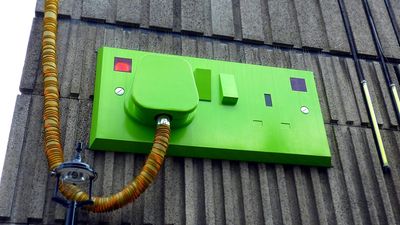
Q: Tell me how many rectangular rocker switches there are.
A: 2